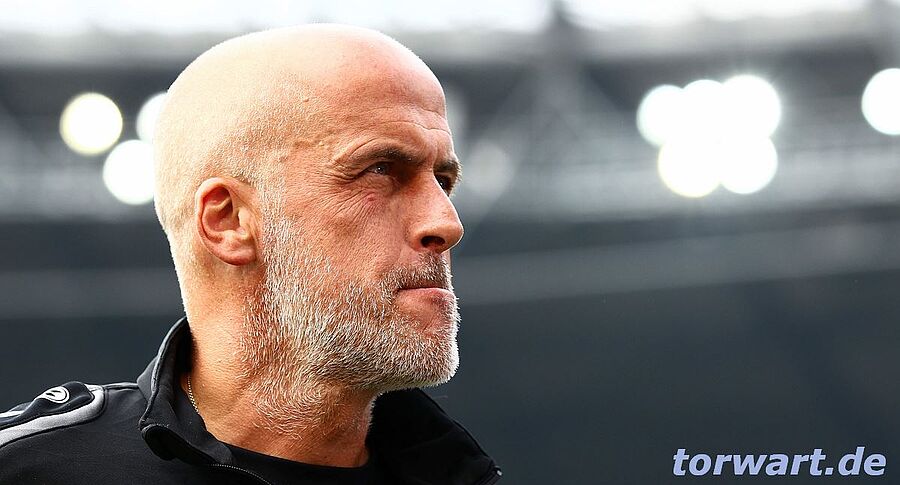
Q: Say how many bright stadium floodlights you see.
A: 9